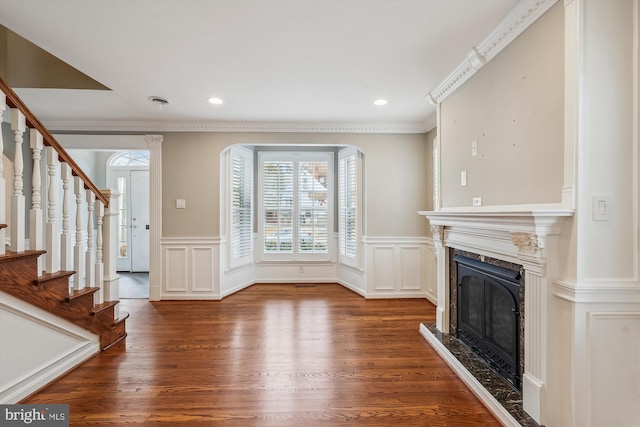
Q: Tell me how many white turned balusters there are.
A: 8